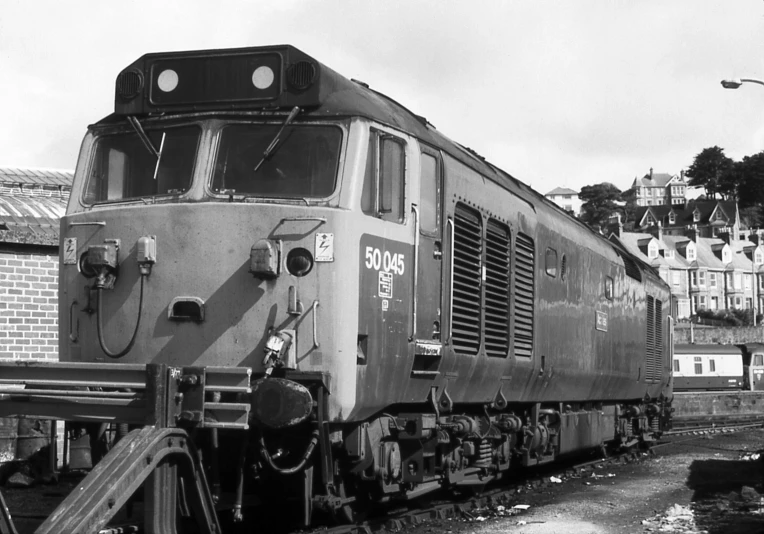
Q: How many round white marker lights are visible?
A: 2